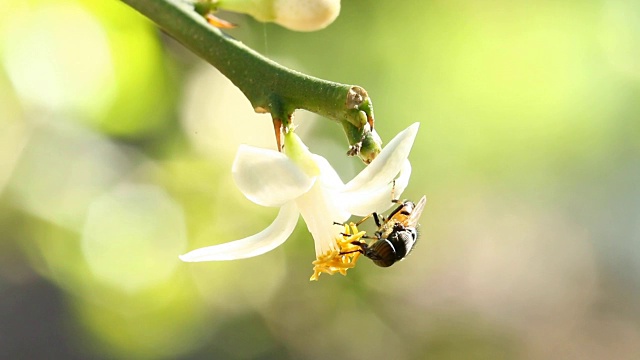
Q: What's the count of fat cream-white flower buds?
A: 1